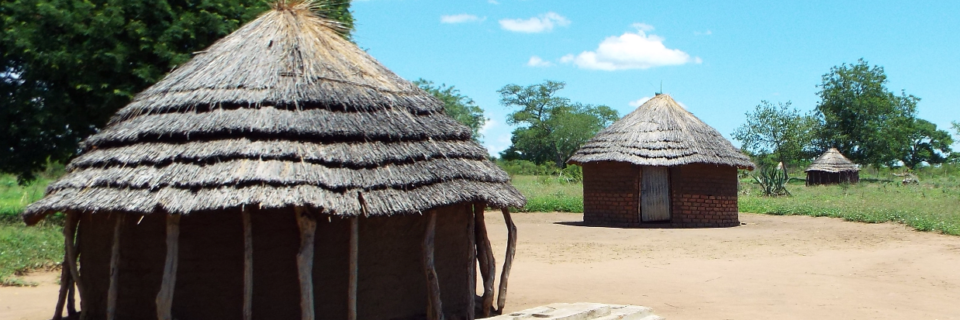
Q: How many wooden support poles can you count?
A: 12